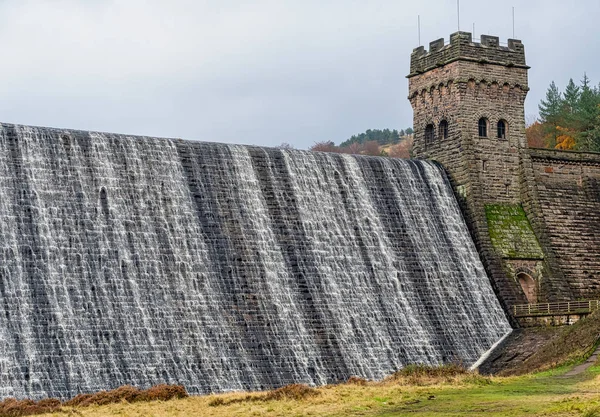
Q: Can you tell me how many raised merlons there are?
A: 5